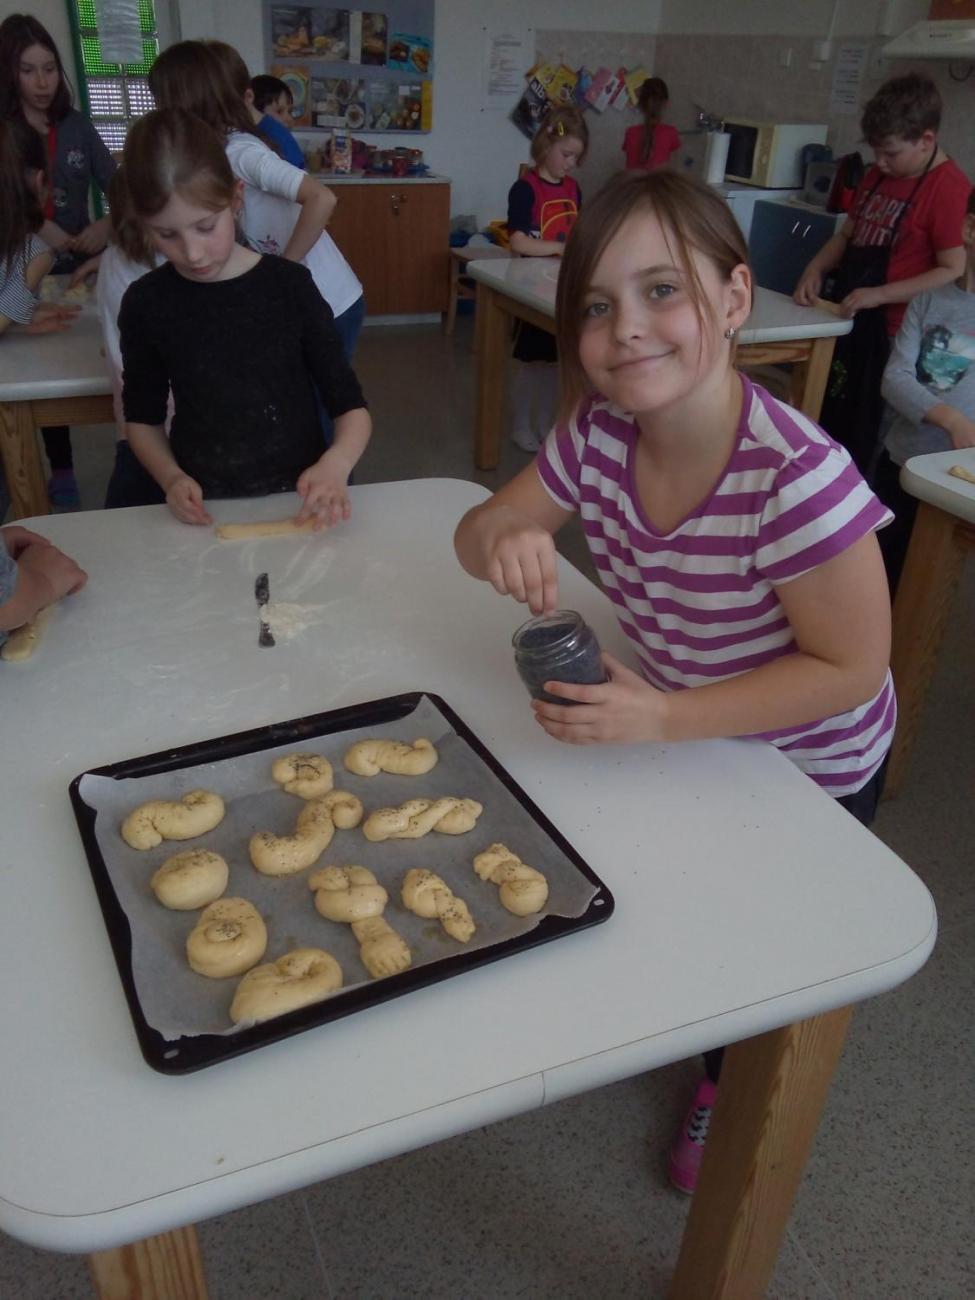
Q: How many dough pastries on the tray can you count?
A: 11